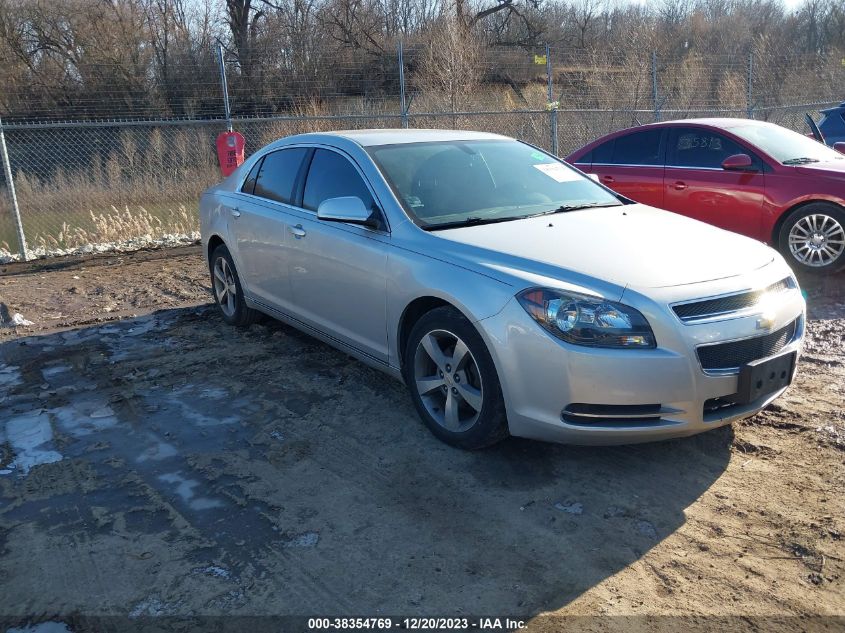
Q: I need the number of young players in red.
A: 0